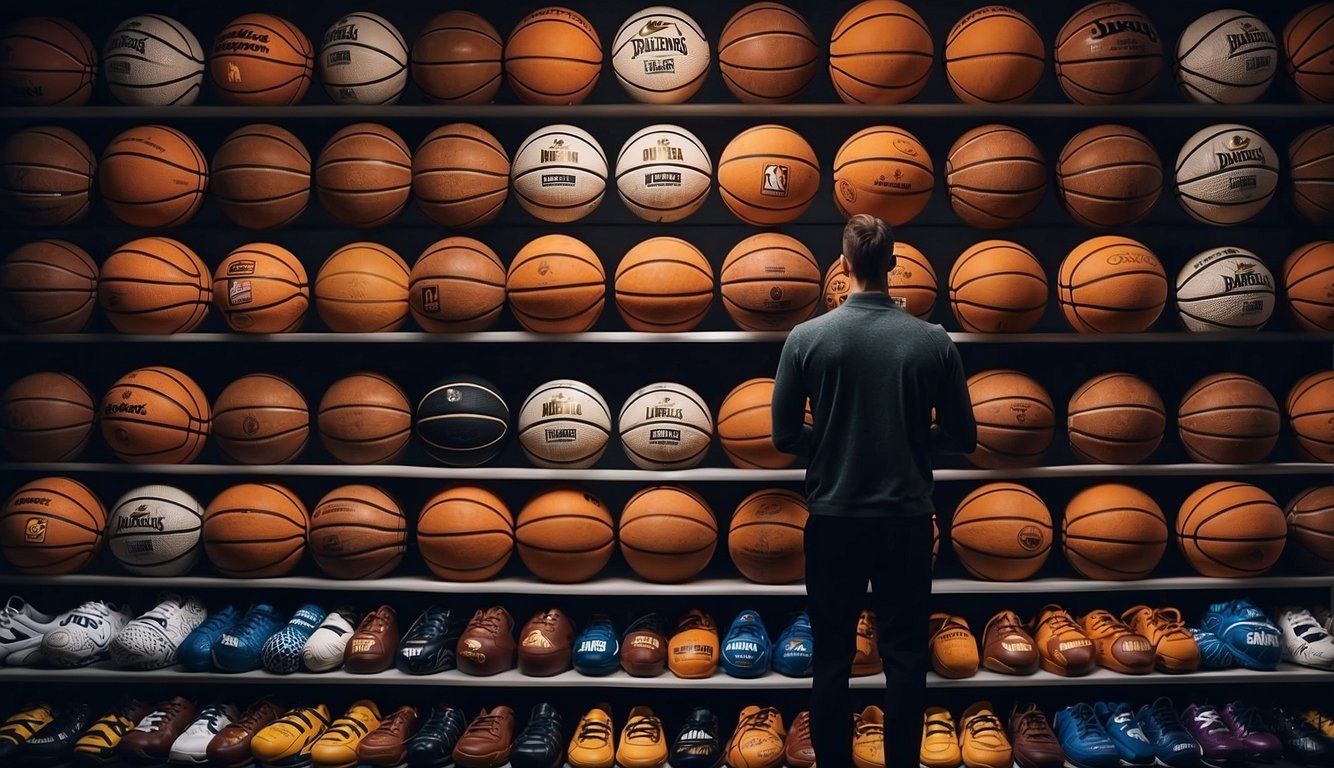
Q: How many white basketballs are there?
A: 11